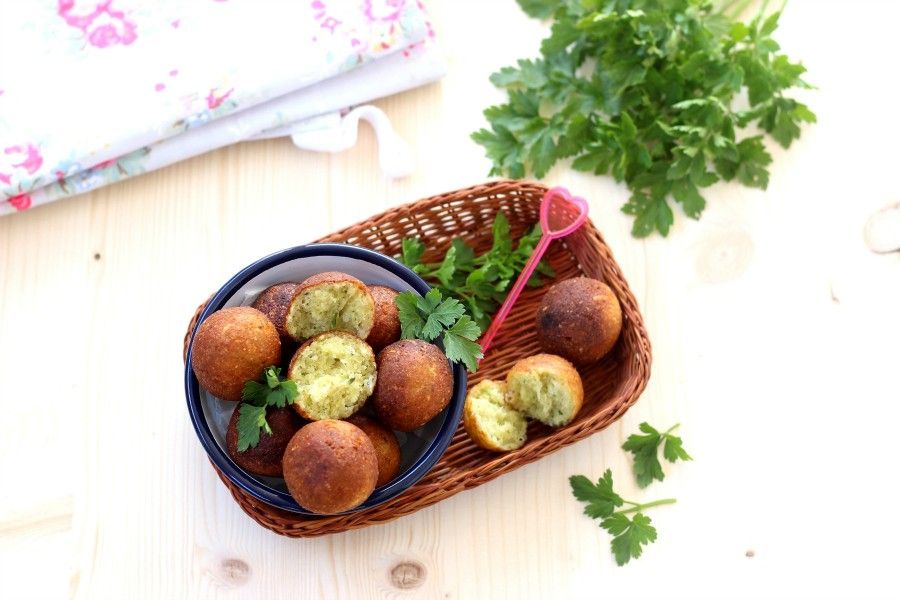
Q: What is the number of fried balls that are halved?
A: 2